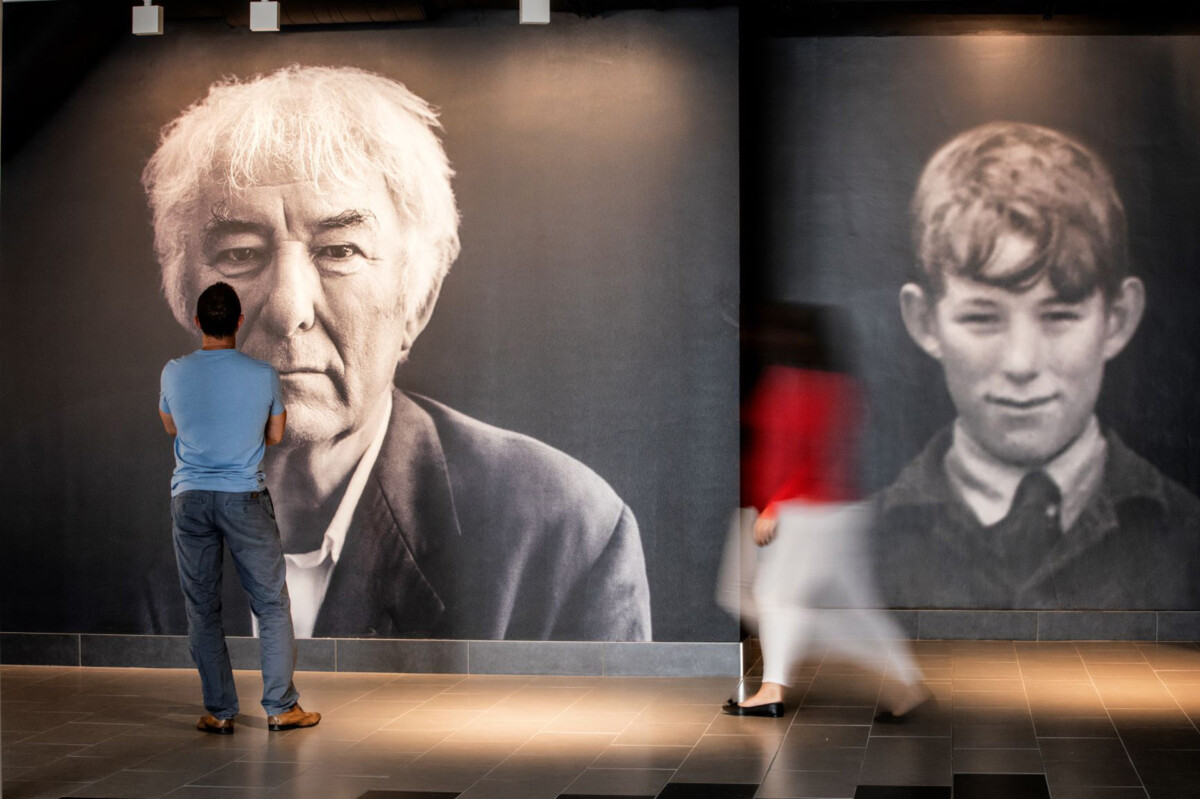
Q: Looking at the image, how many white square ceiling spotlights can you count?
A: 3